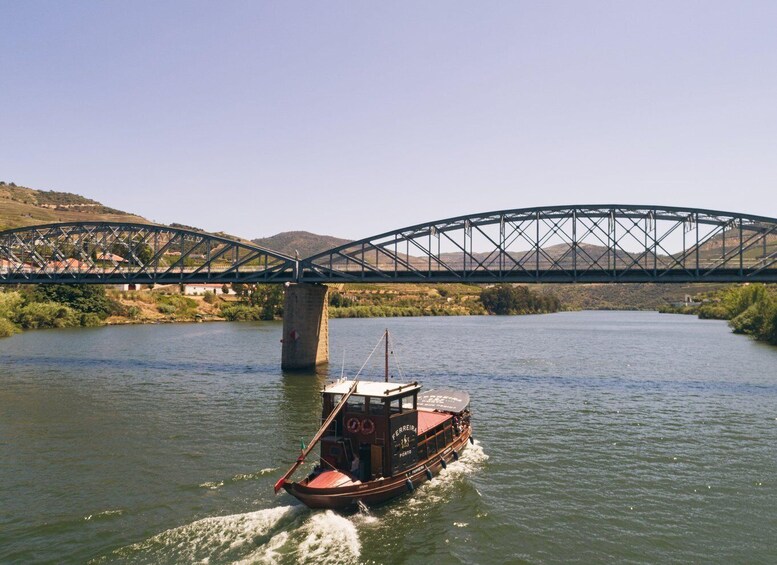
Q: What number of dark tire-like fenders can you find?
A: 5